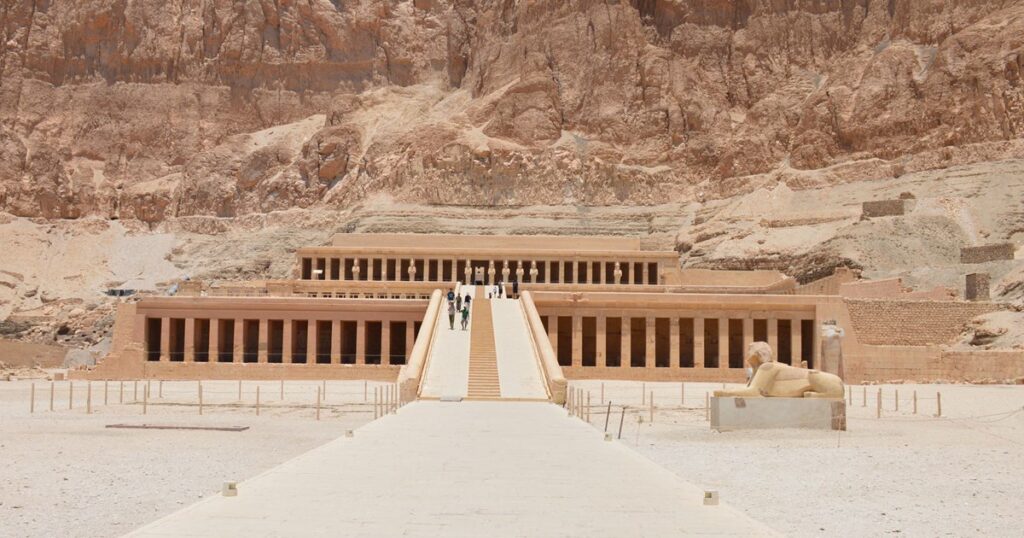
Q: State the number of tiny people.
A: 9